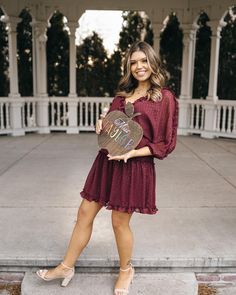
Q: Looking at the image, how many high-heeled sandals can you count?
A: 2